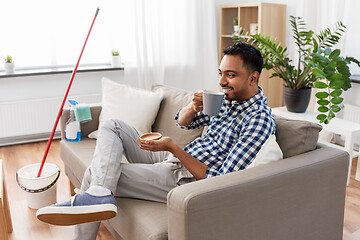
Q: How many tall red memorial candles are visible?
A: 0